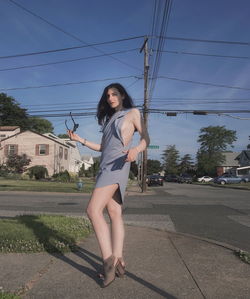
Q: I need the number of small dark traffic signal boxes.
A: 2